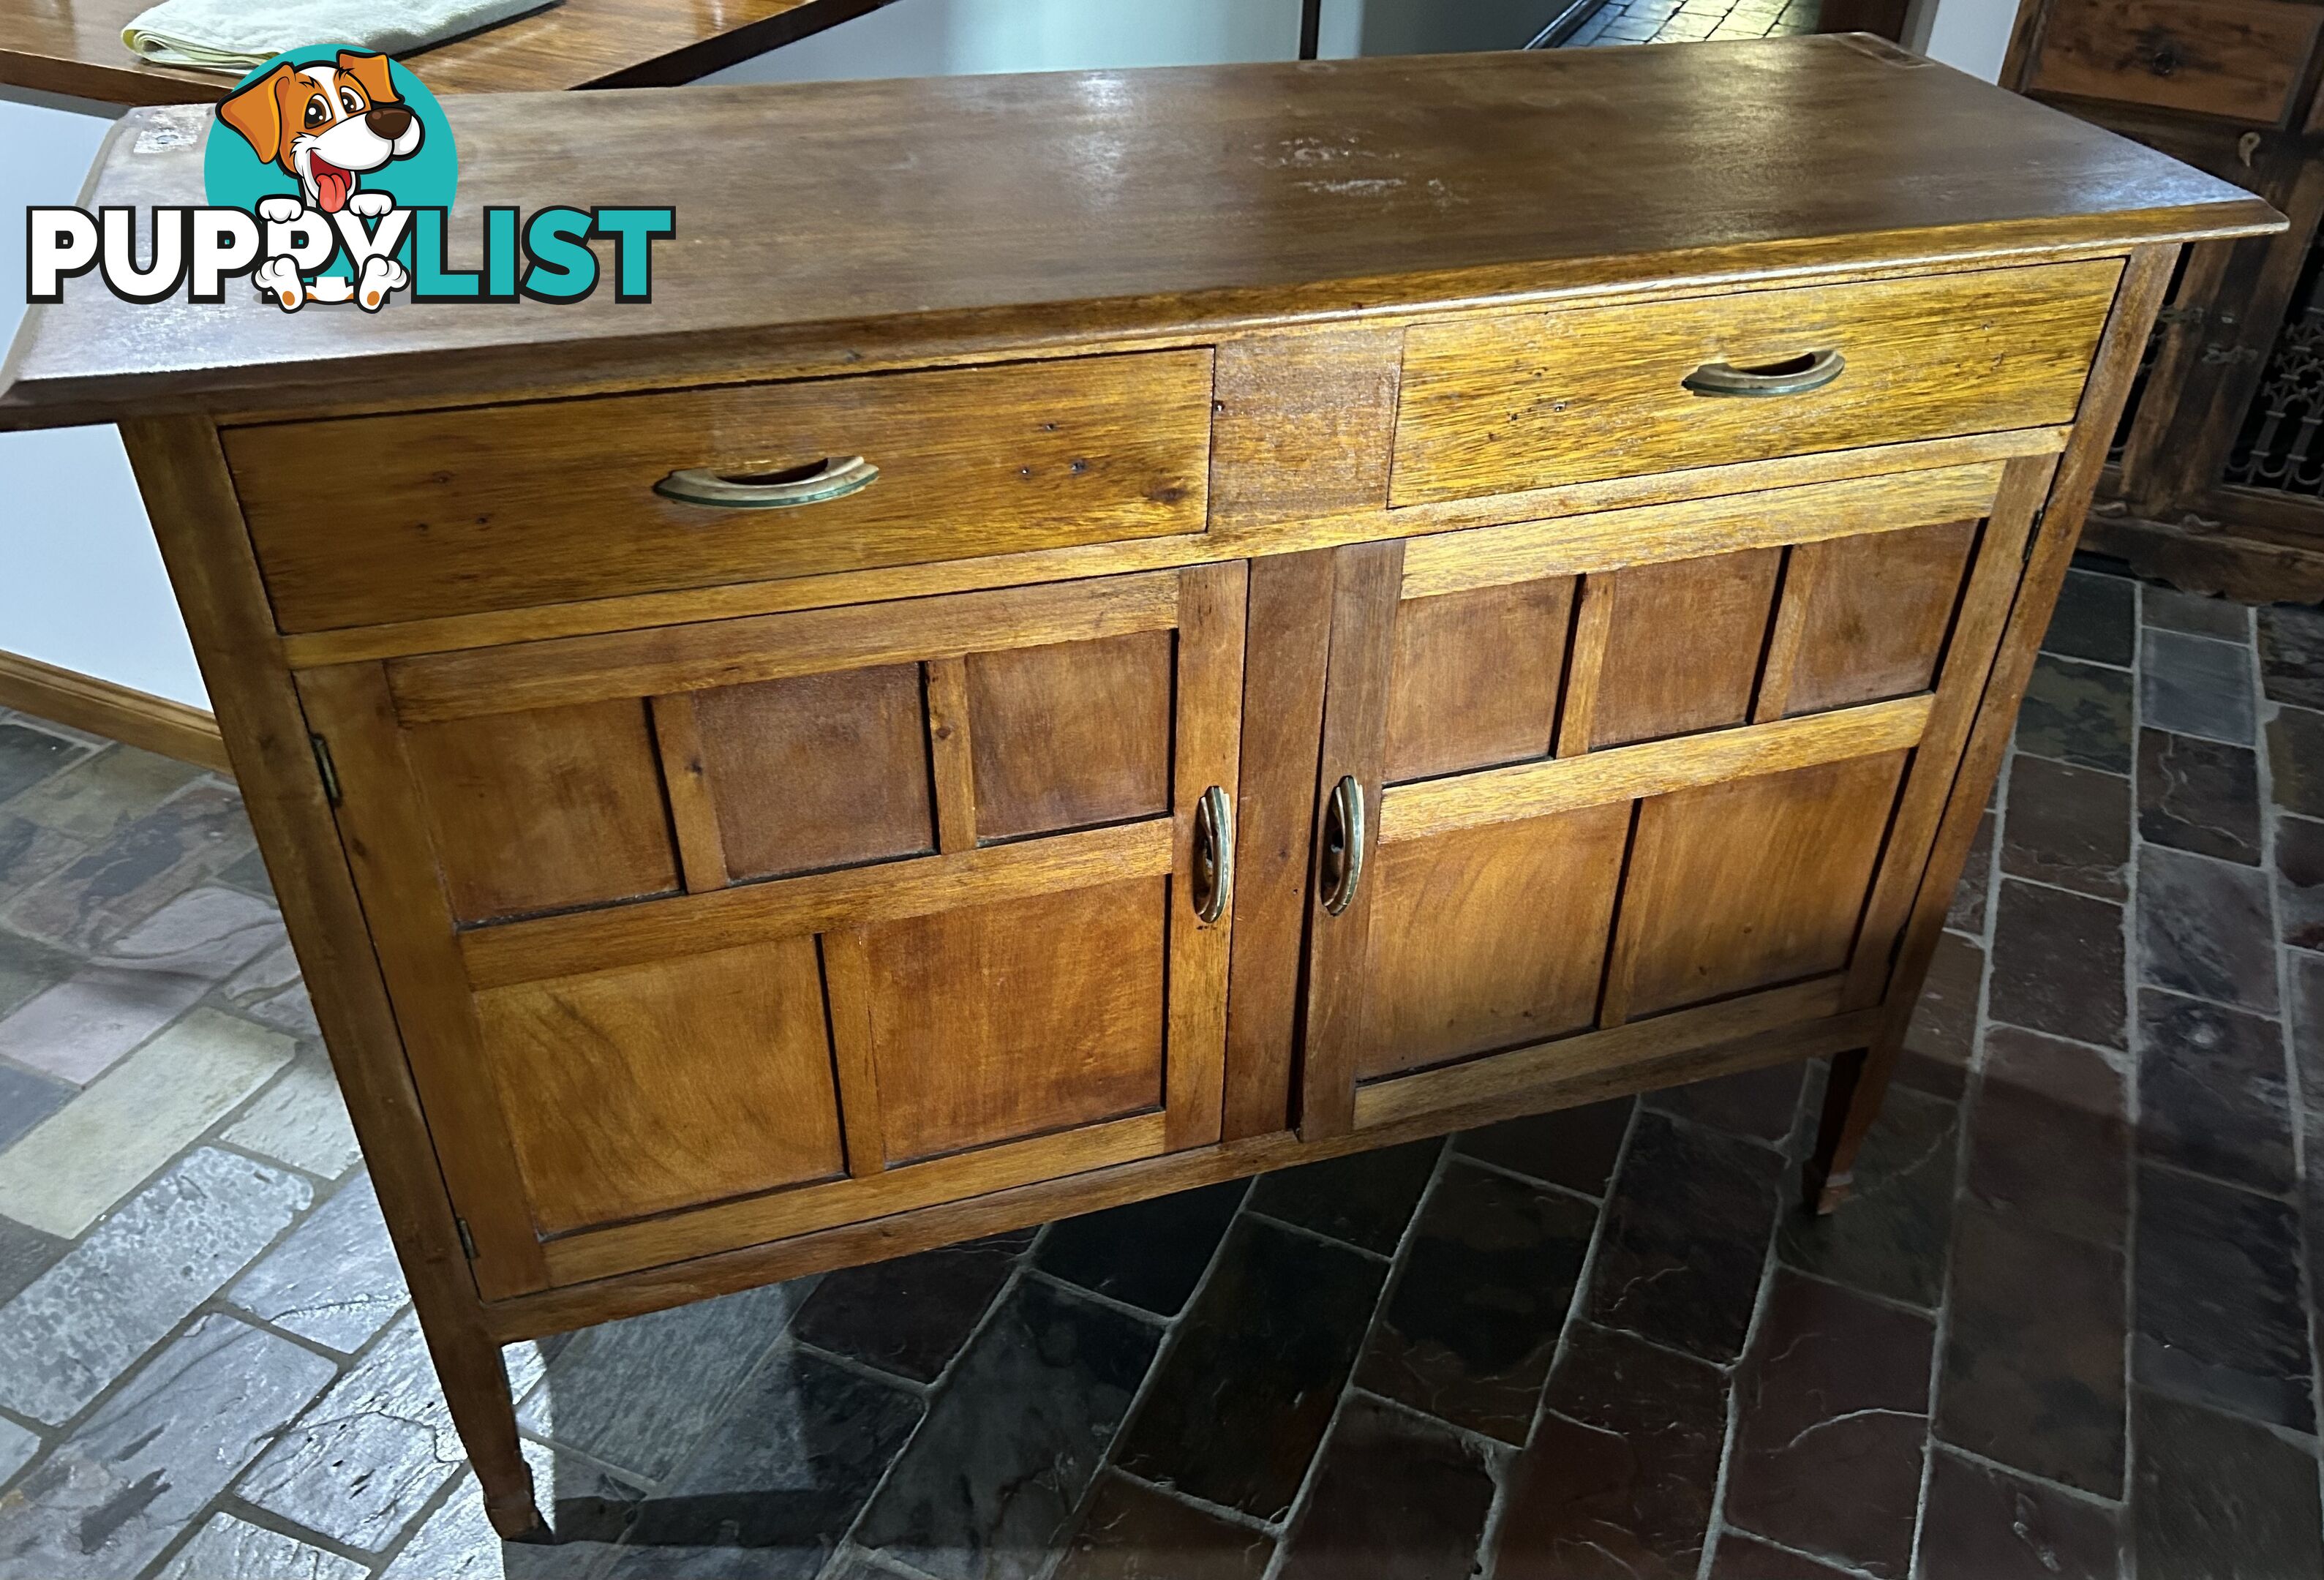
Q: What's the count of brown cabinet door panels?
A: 10